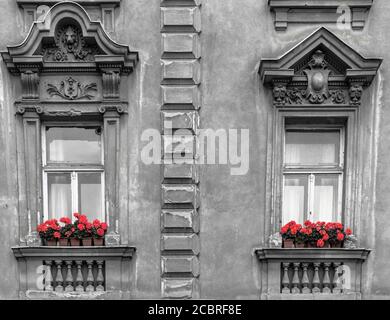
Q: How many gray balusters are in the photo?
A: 12